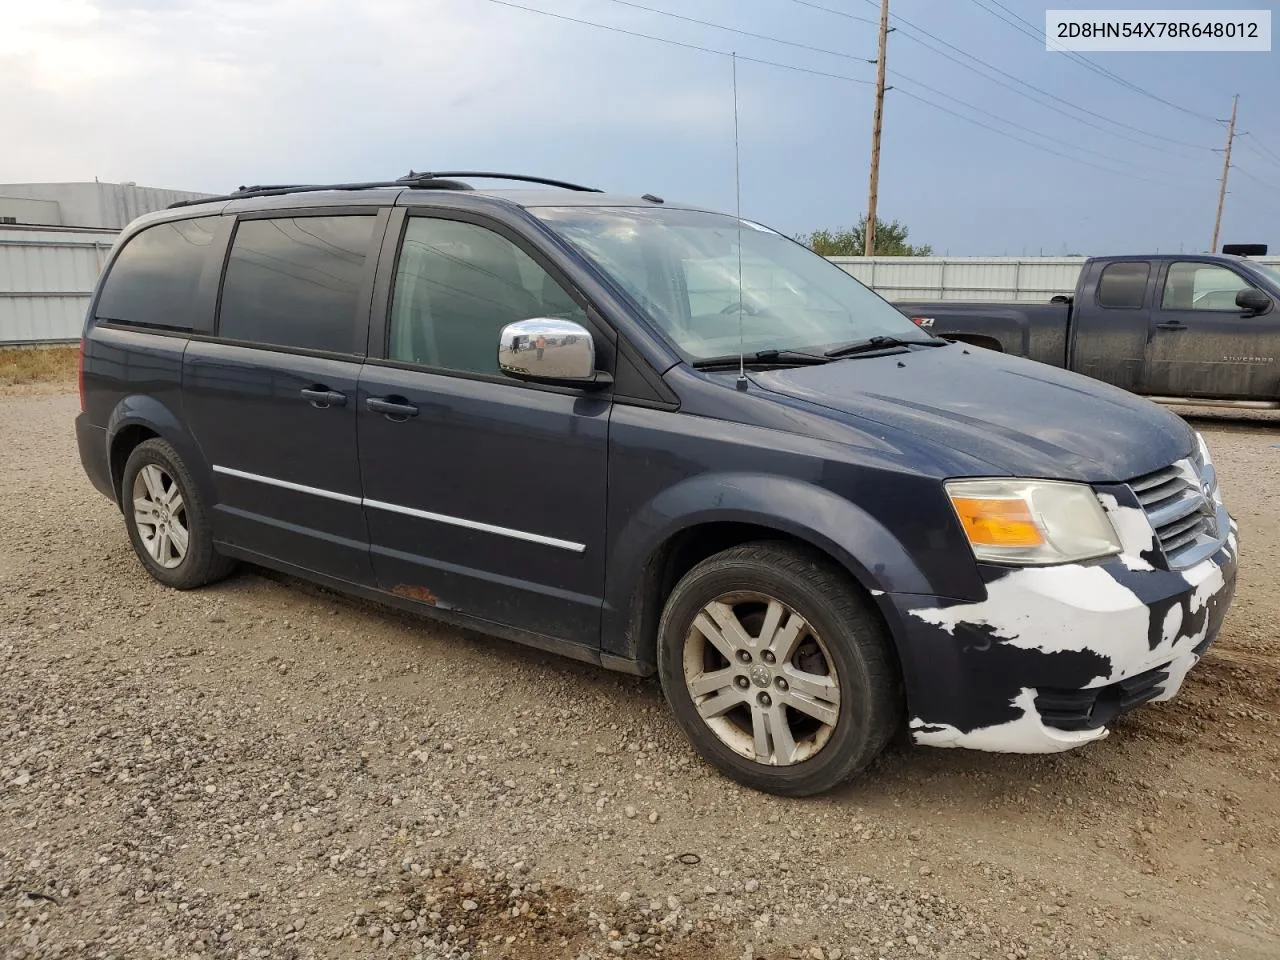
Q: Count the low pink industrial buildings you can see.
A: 0